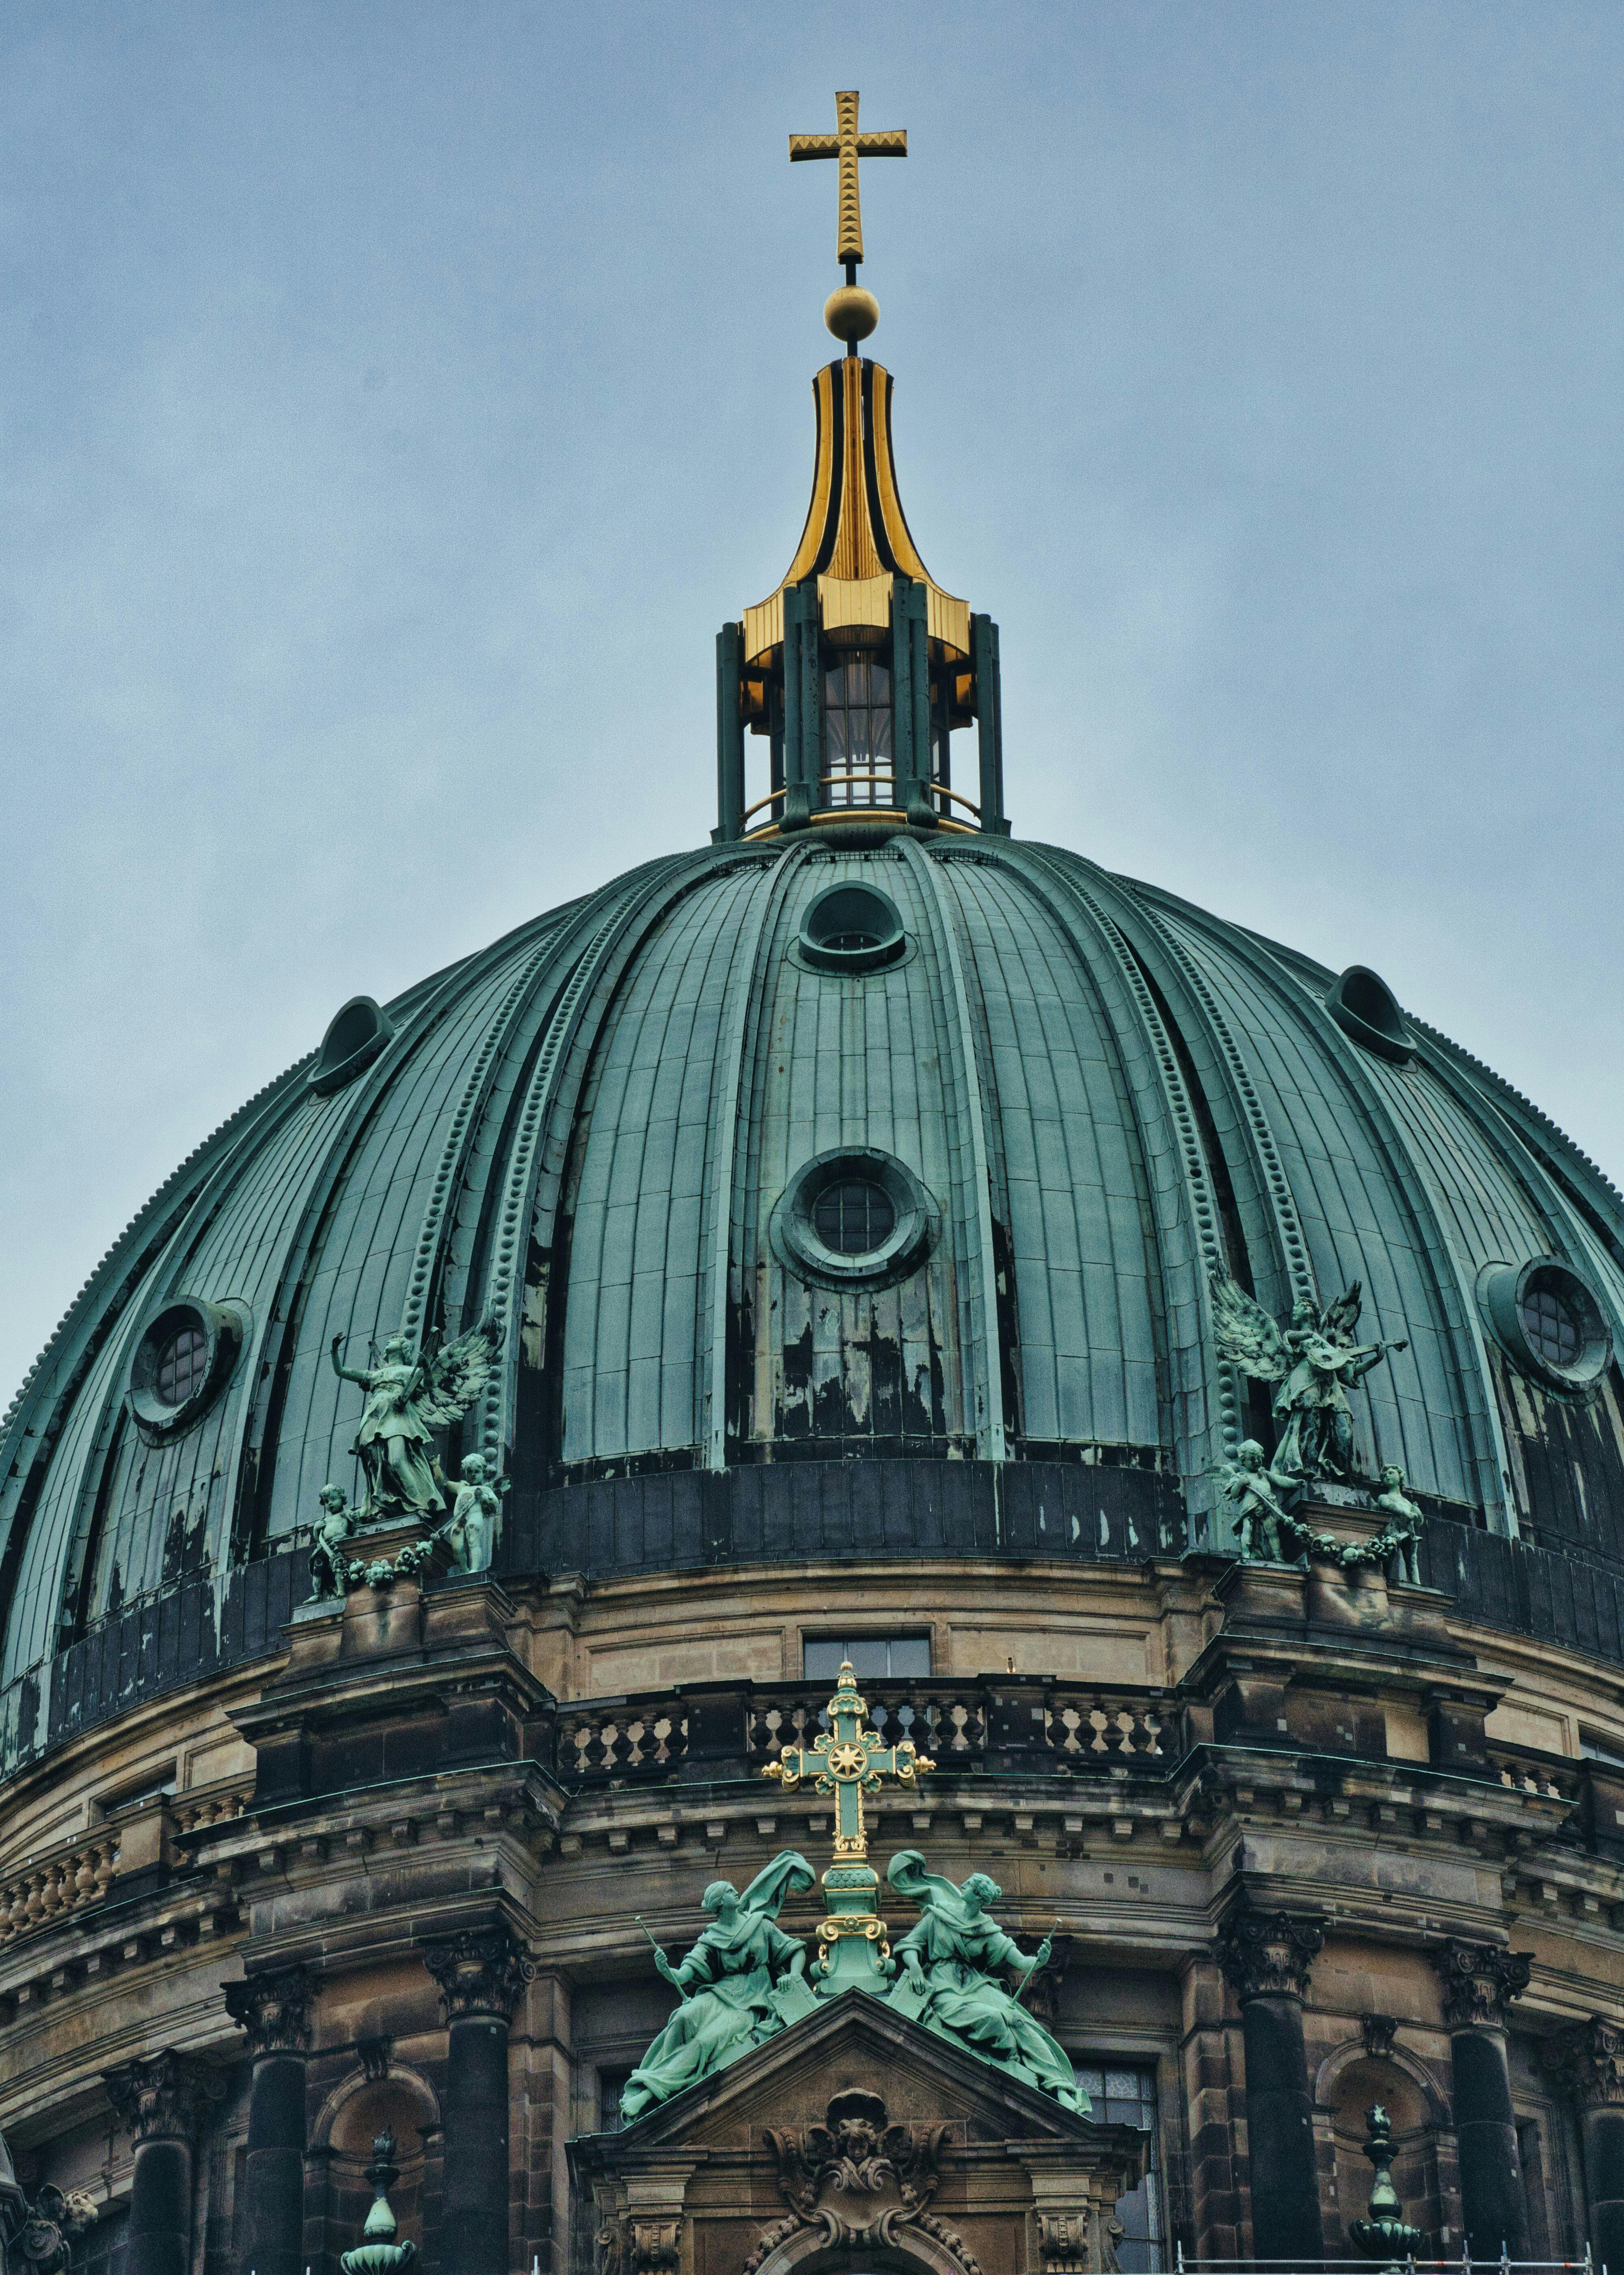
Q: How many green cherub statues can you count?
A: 4